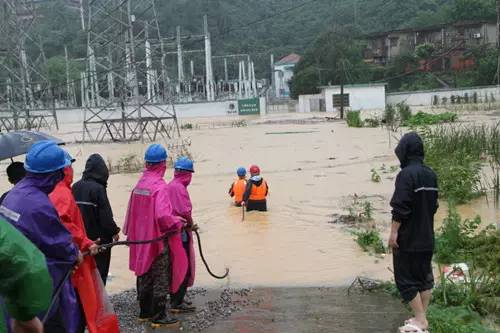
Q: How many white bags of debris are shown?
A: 1